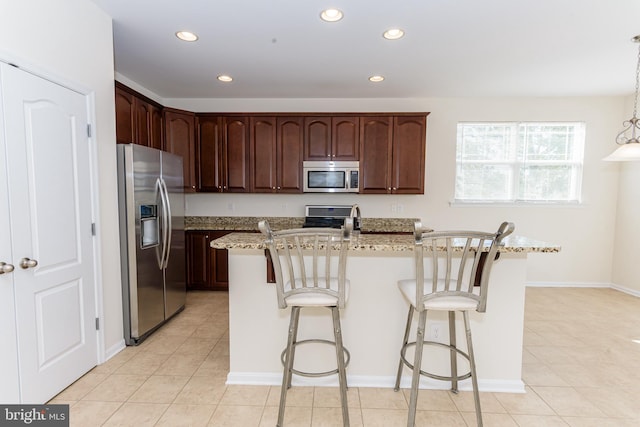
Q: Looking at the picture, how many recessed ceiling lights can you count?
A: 5